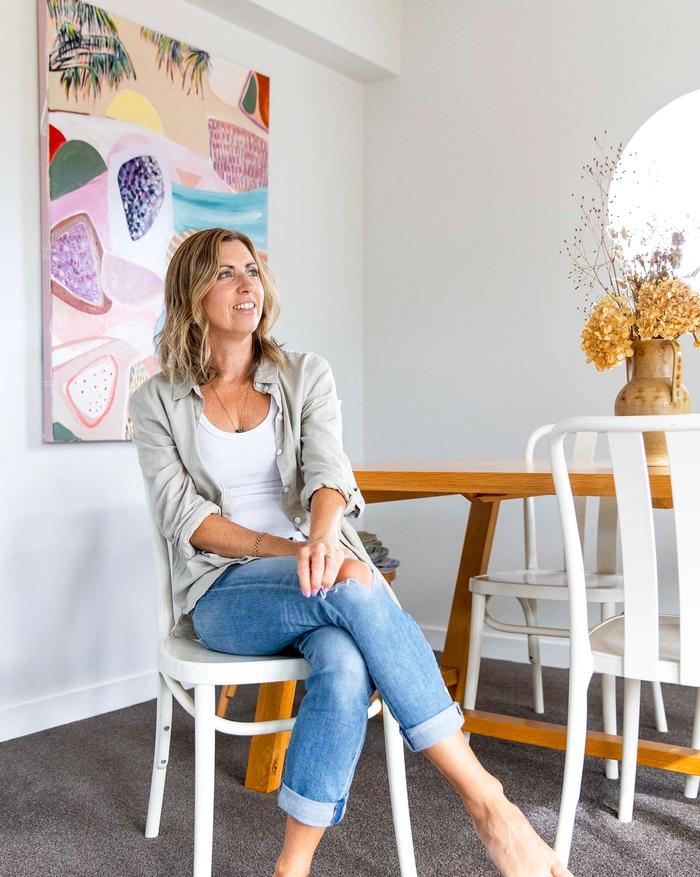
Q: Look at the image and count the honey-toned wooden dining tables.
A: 1